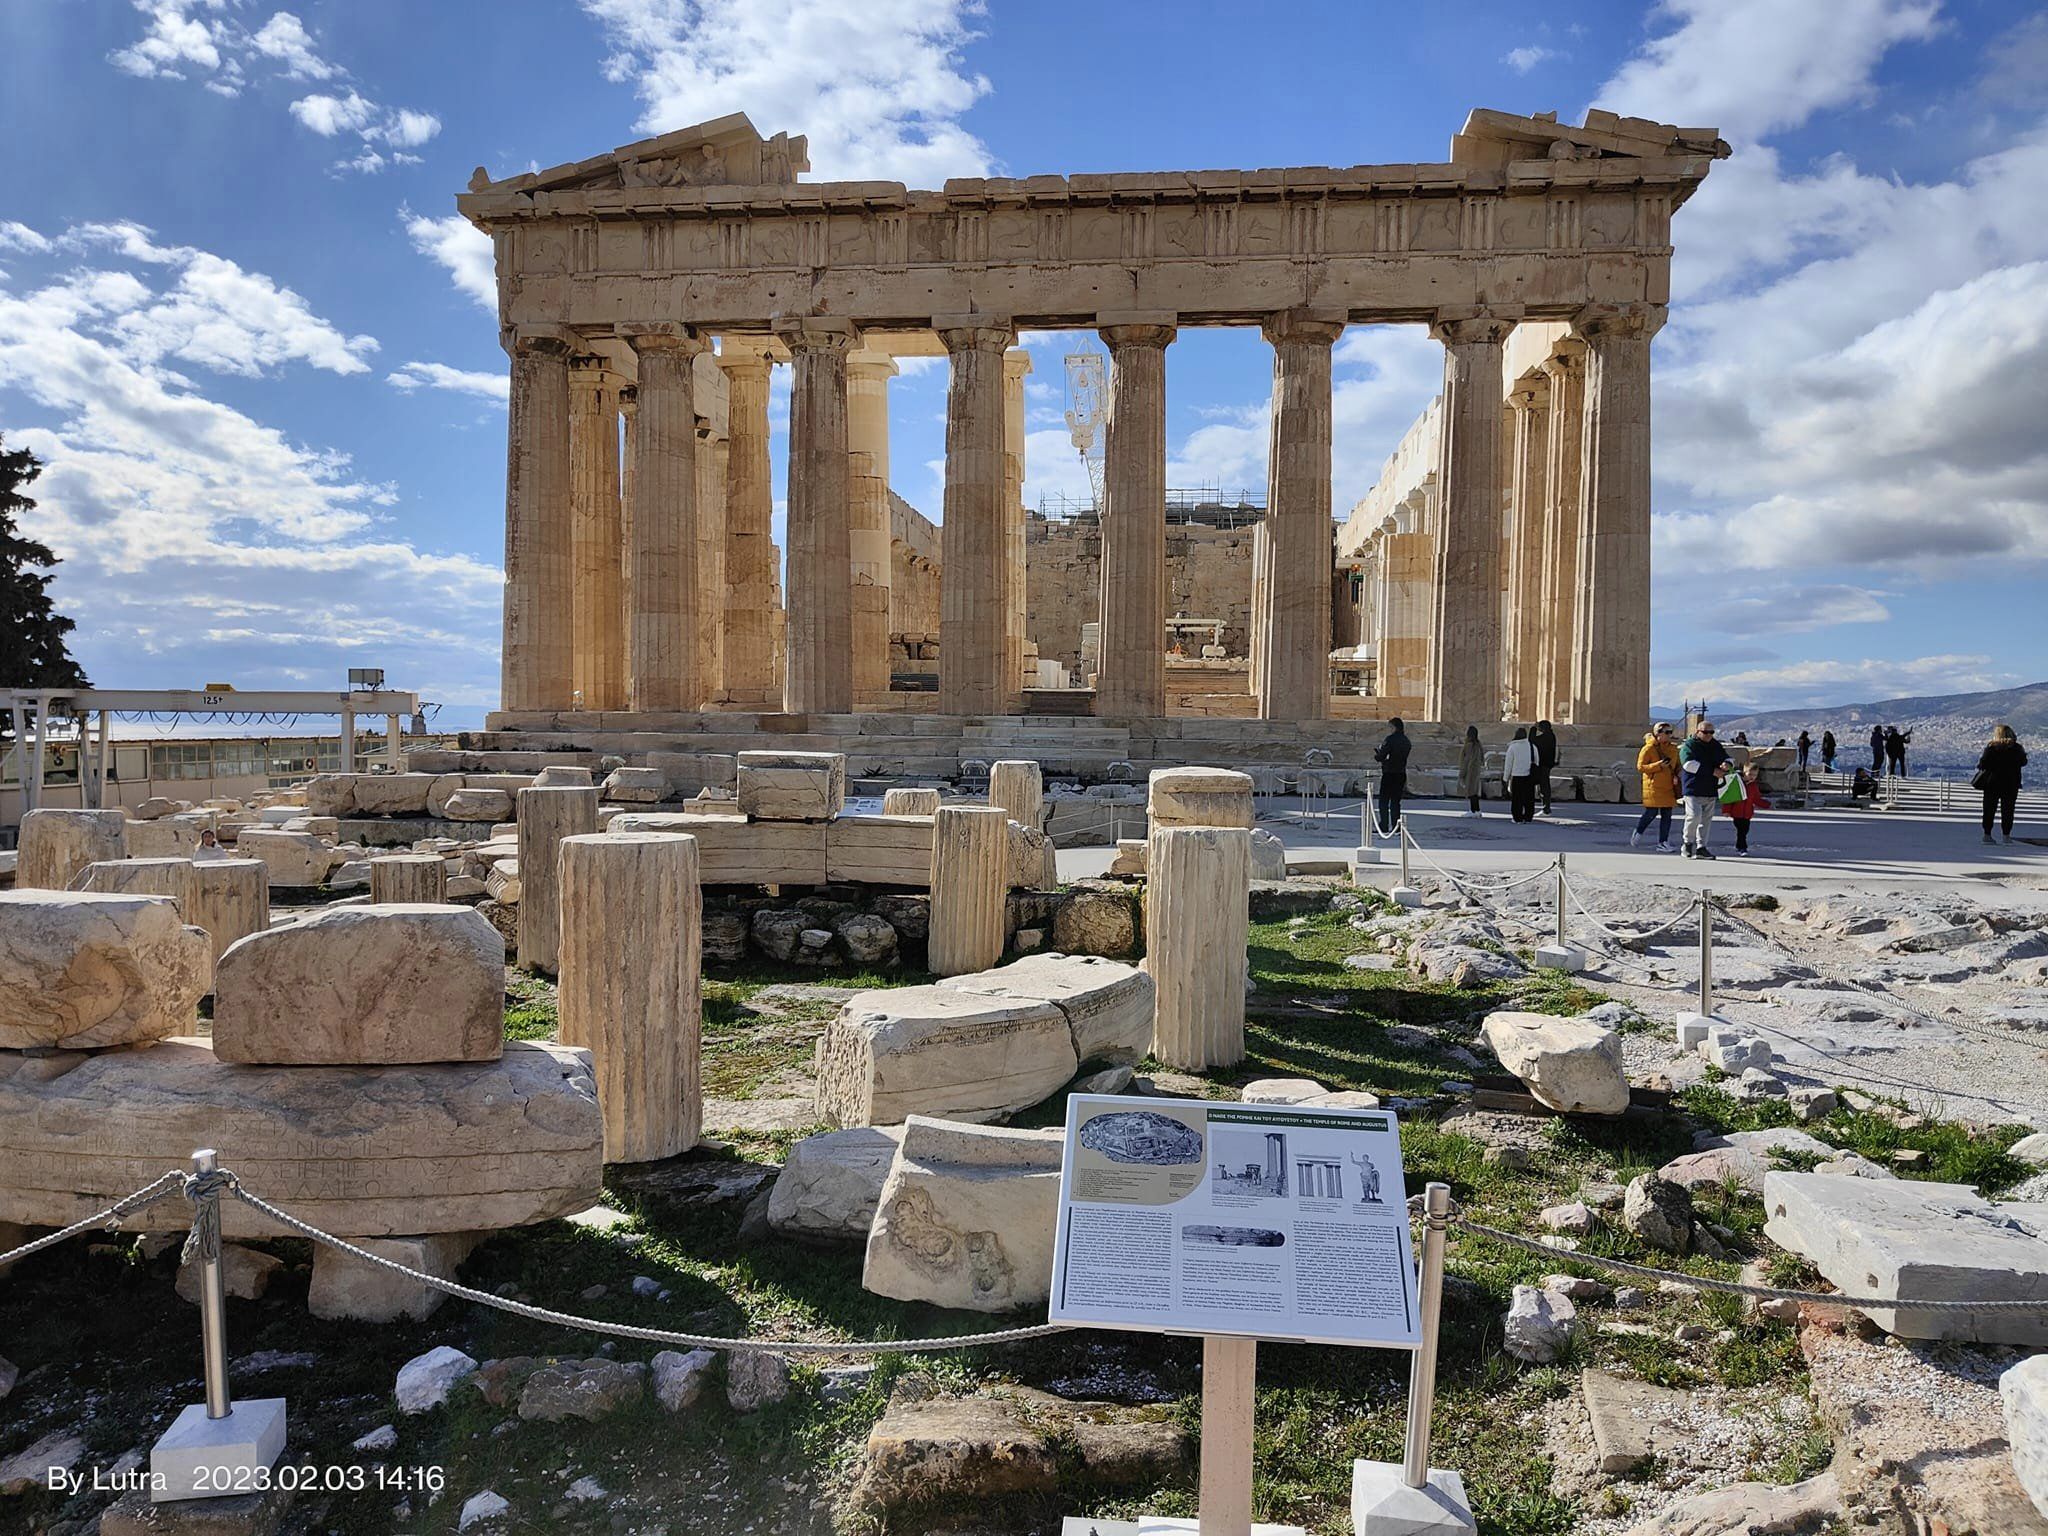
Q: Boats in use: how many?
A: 0